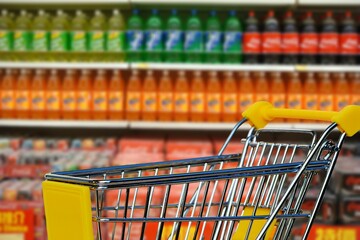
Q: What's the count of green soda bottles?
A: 6